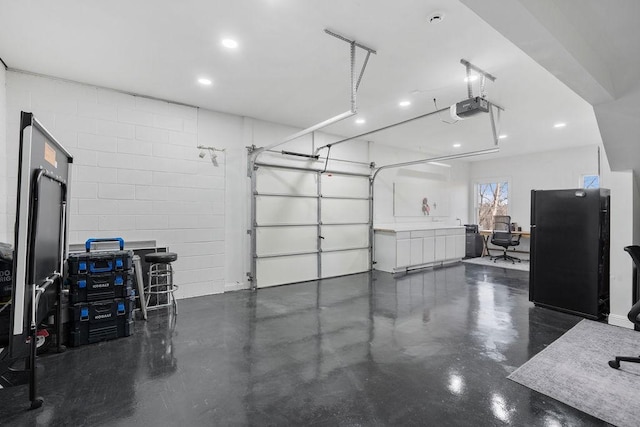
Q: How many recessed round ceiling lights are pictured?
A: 8